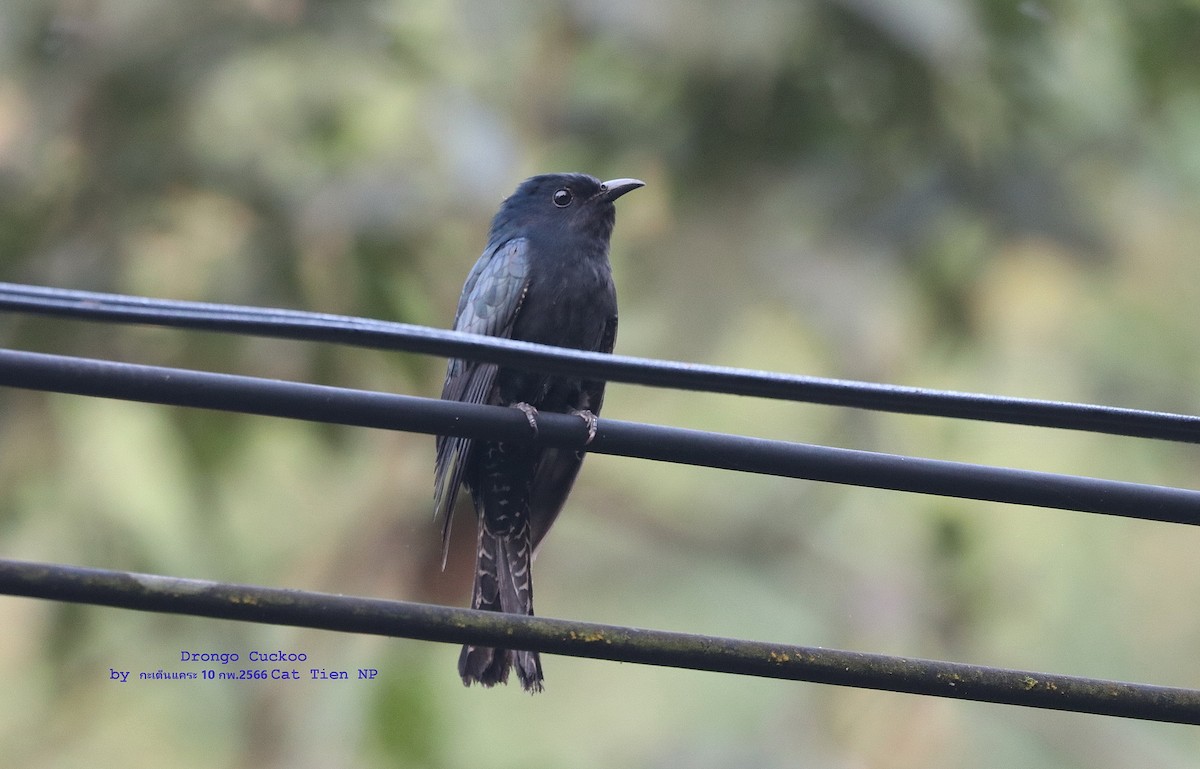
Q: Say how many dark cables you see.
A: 3